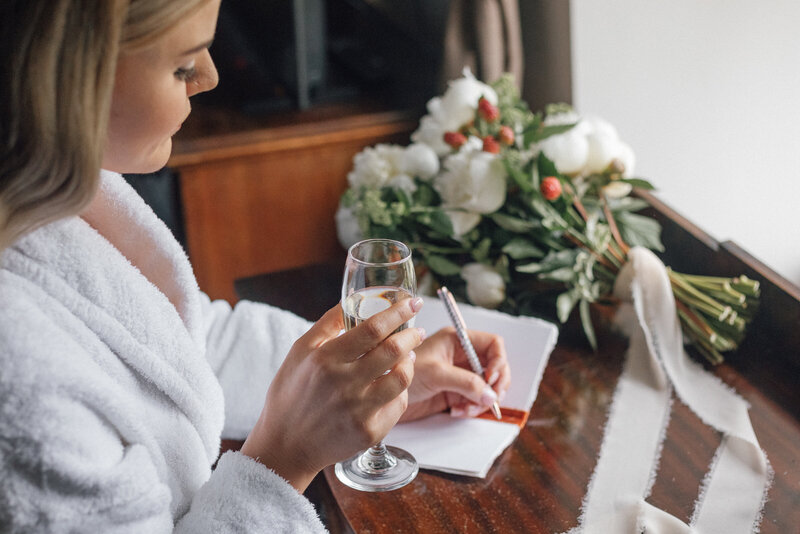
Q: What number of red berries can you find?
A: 5